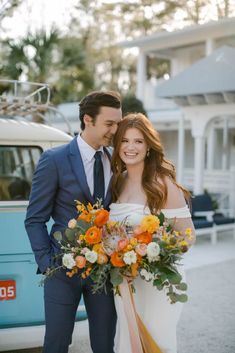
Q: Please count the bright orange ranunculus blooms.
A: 4